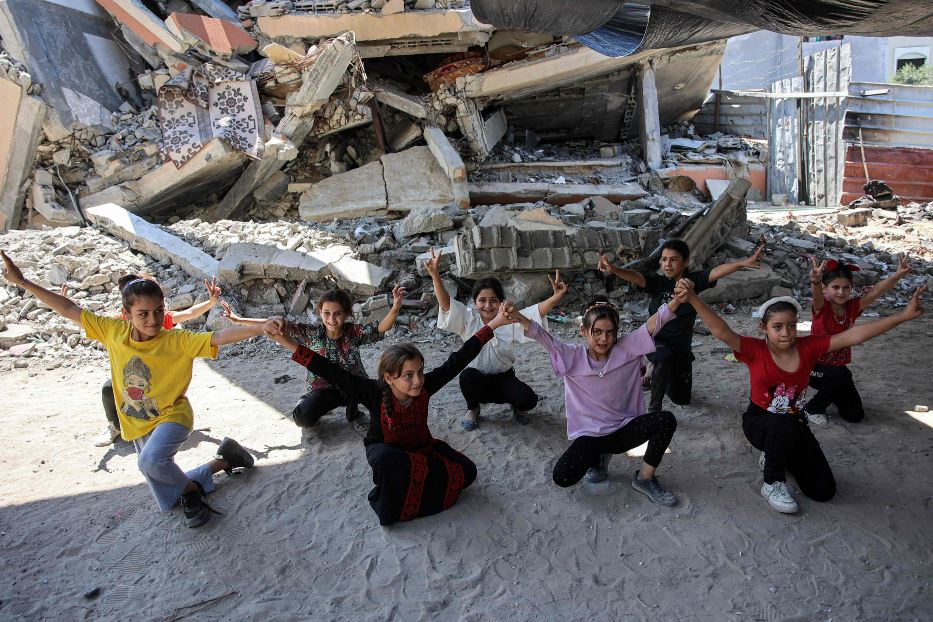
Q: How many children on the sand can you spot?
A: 9